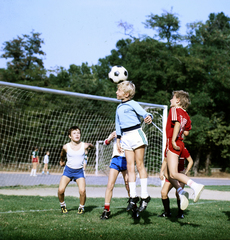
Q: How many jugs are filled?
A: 0